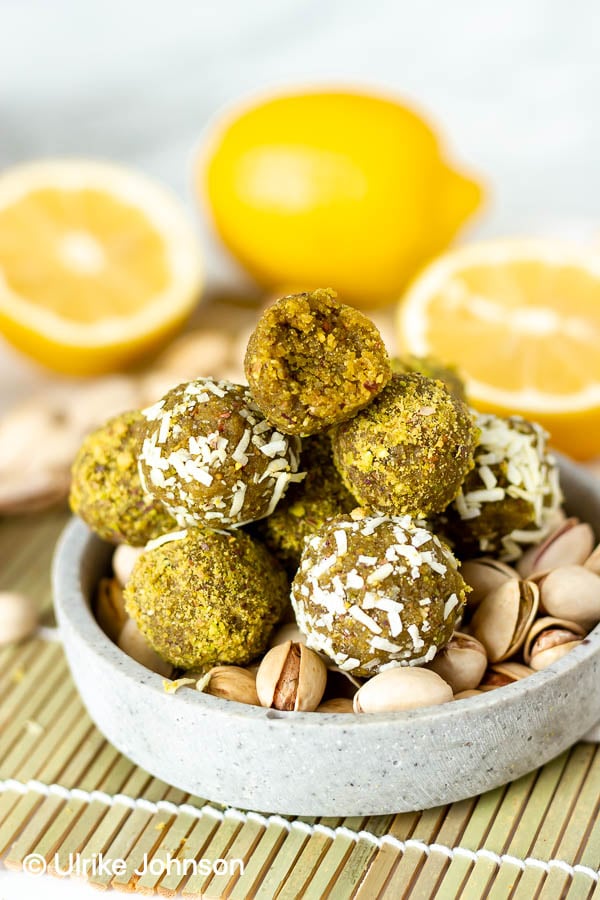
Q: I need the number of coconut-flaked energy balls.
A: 3